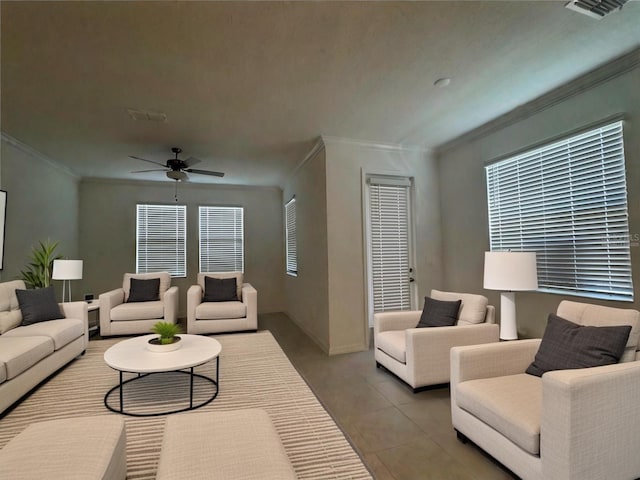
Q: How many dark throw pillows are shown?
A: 5